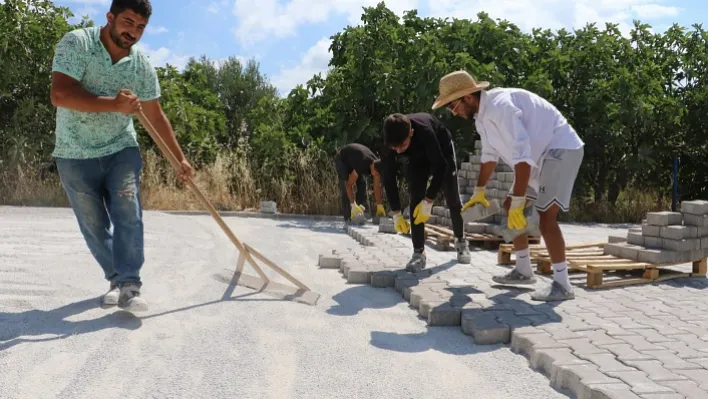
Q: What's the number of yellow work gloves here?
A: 6